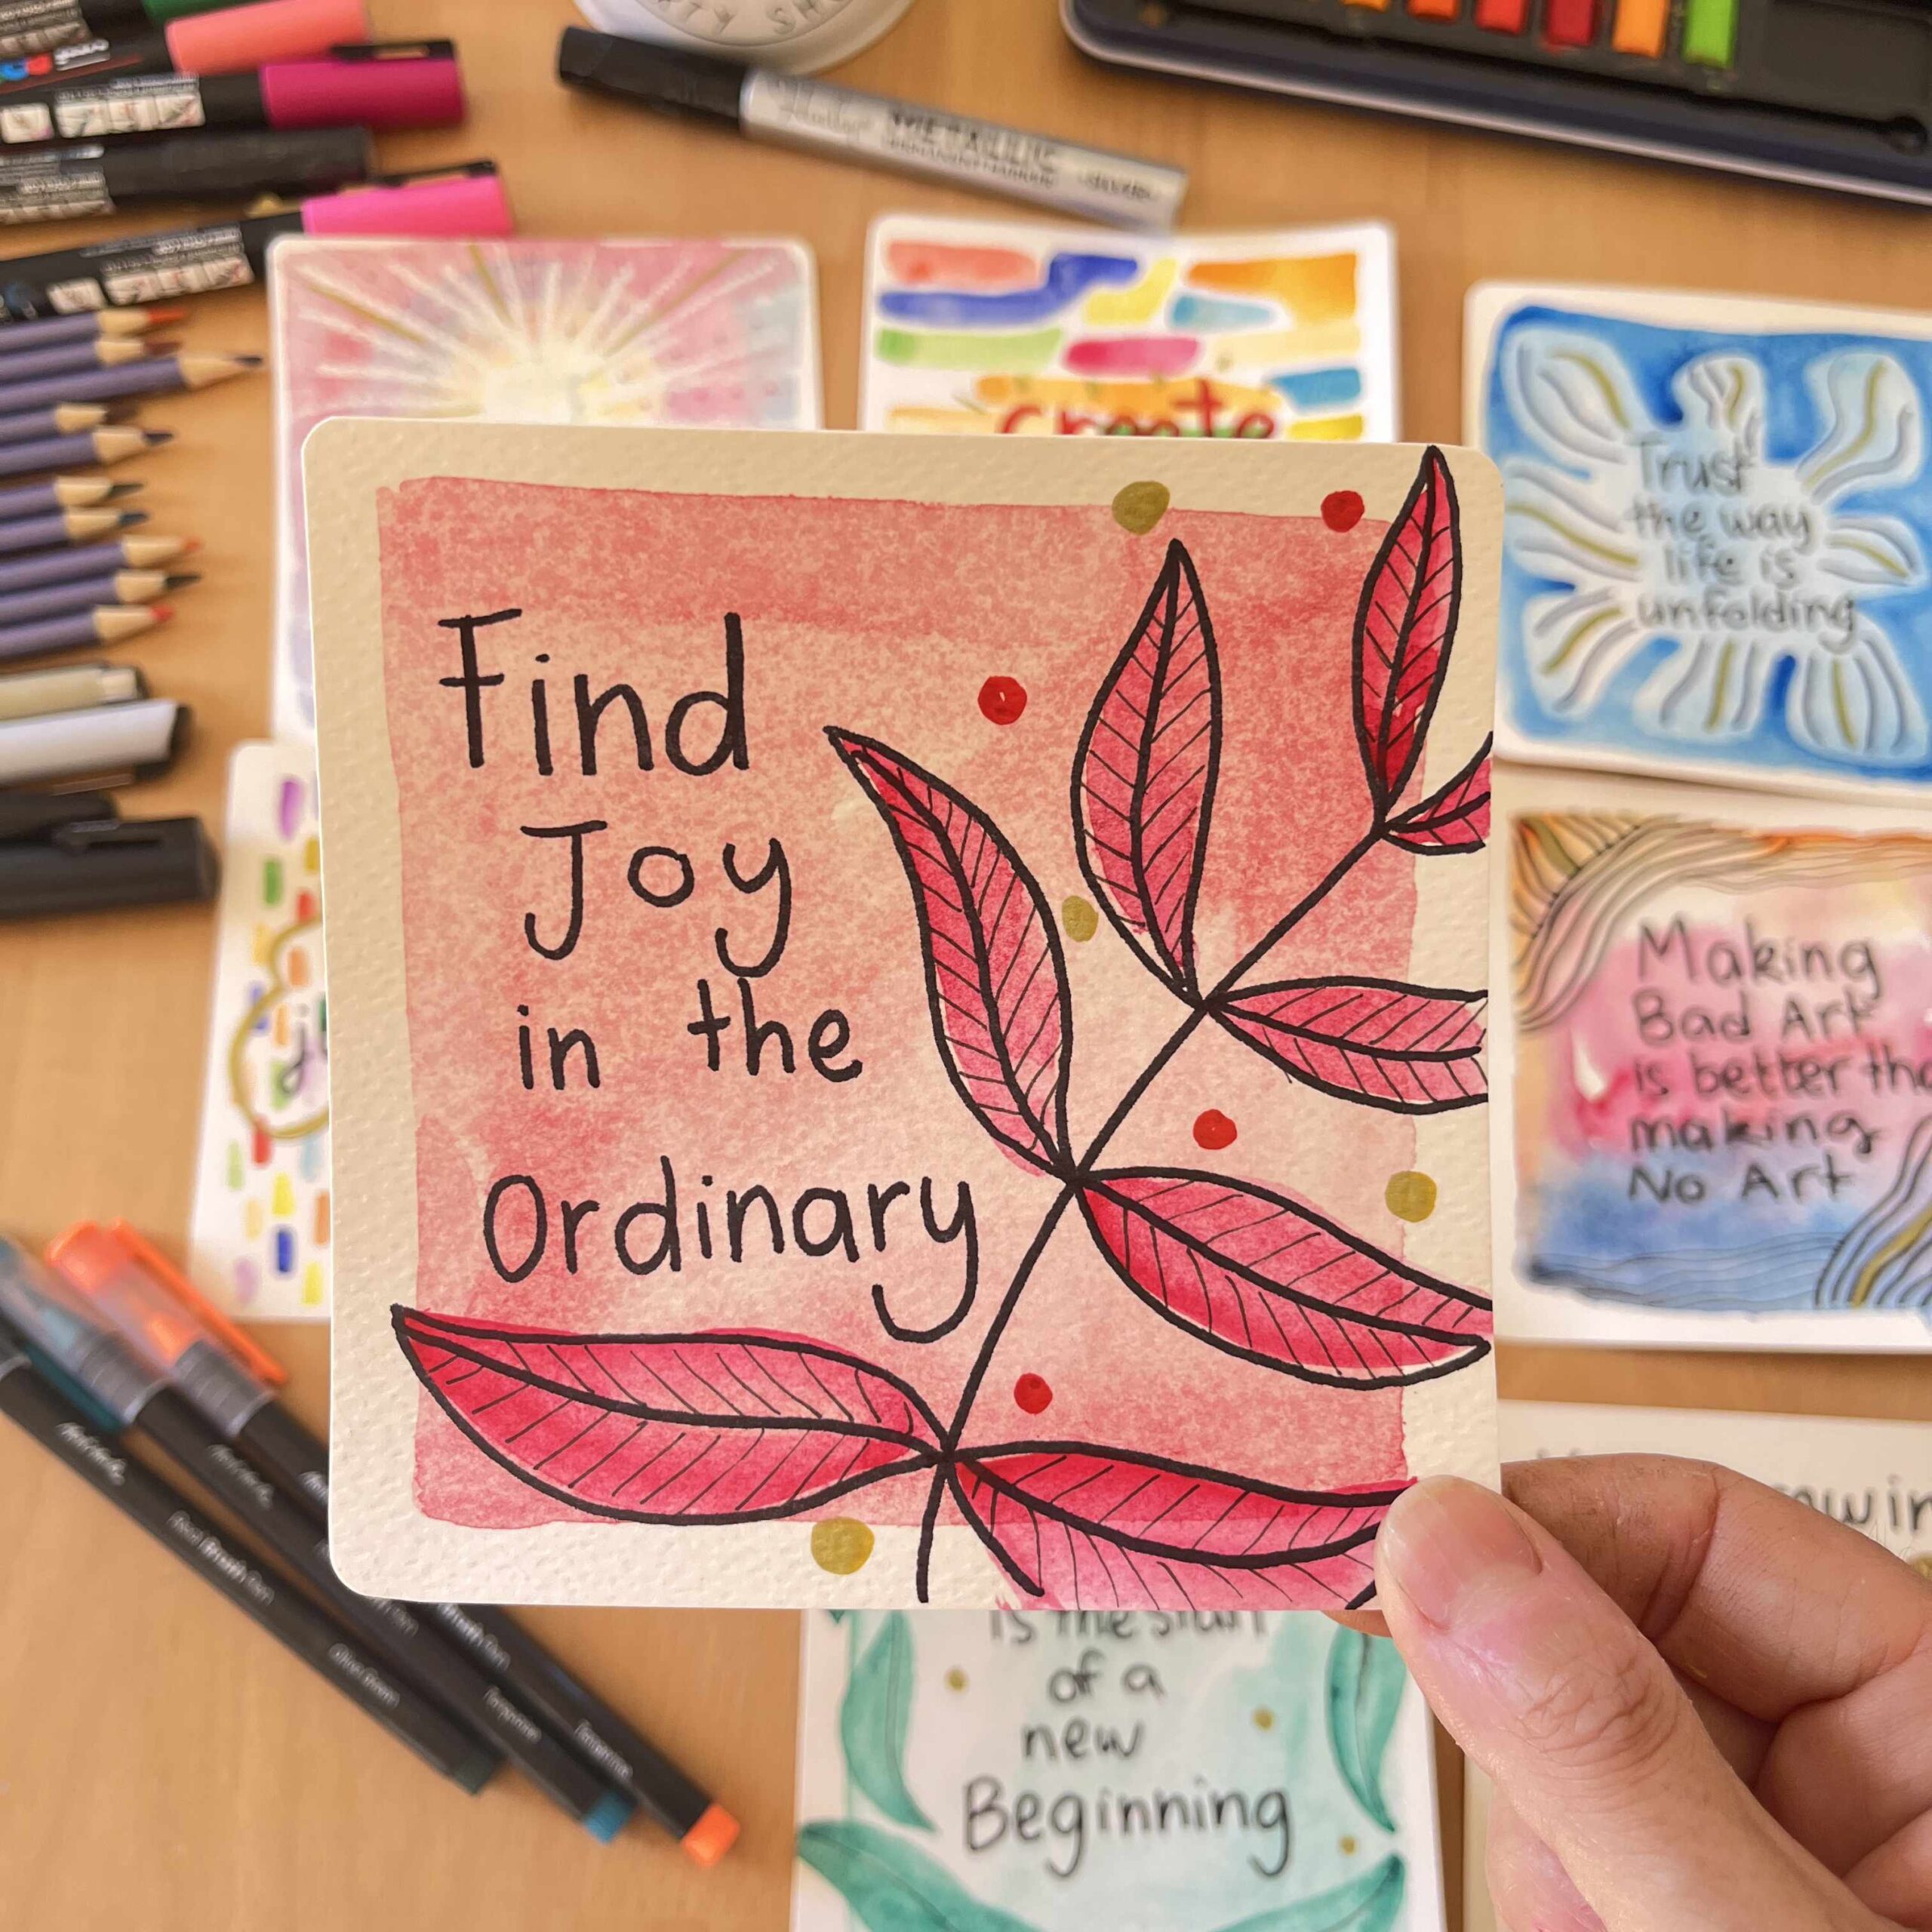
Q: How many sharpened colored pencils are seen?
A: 10